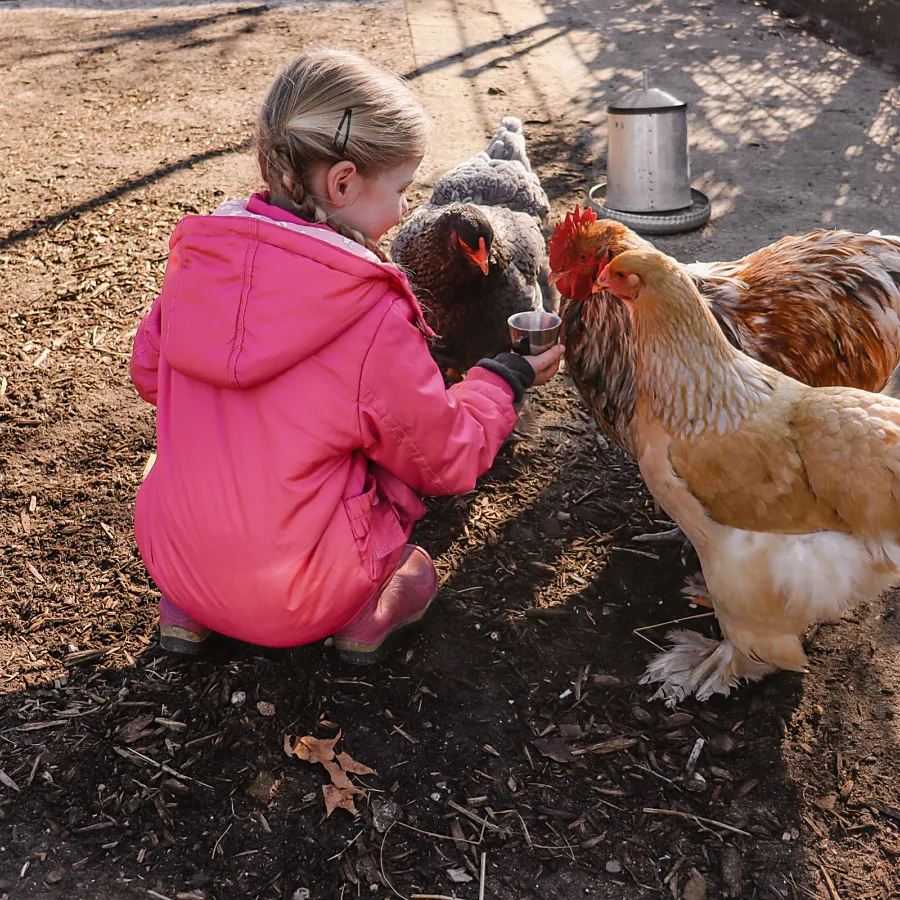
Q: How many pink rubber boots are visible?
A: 2